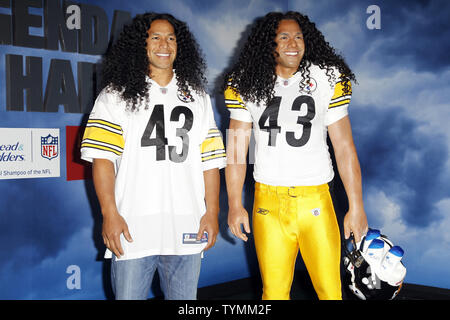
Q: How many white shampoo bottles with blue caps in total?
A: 3